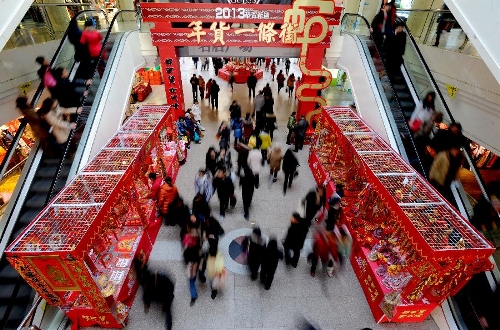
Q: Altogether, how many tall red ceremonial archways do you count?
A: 1